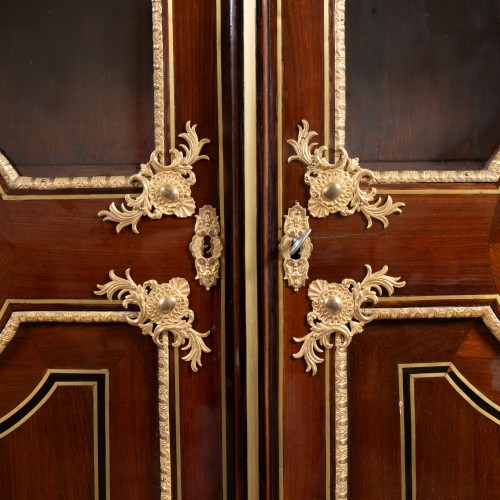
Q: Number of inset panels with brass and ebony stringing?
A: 2